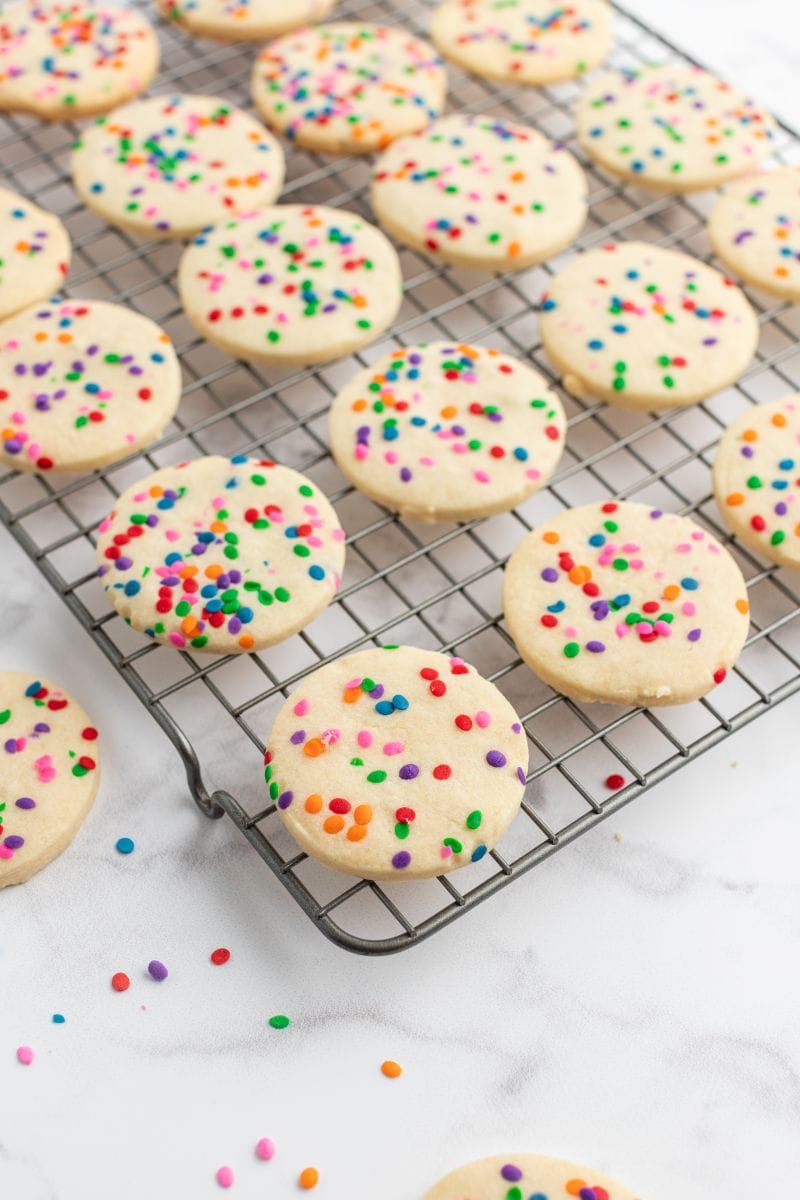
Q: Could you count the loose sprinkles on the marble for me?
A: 12